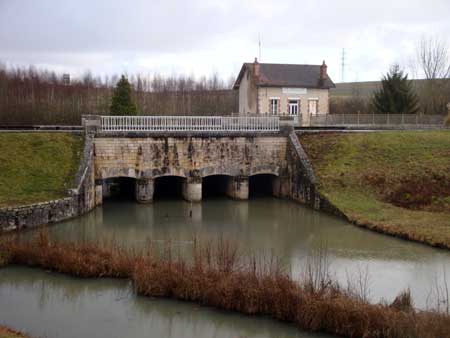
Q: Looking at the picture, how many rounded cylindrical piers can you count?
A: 3